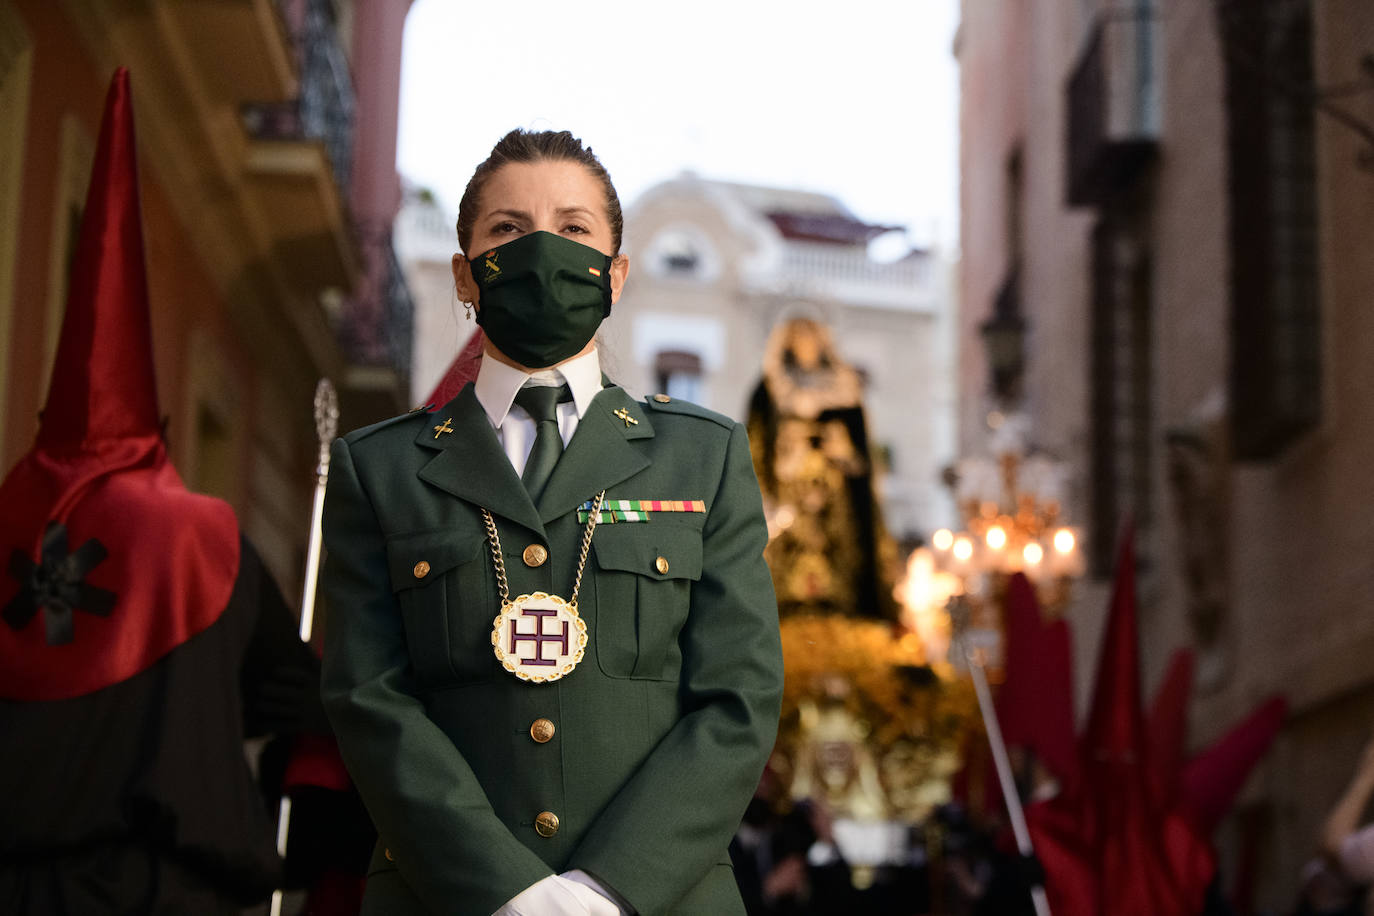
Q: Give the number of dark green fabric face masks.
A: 1